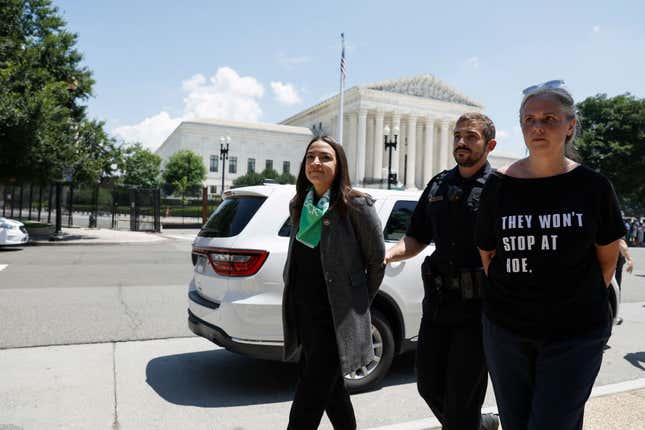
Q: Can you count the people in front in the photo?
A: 3